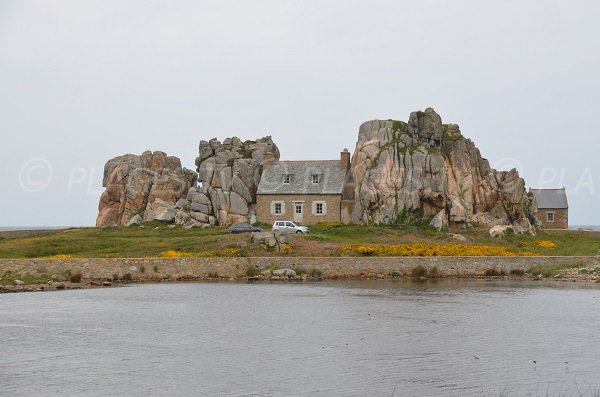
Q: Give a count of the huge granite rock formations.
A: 3